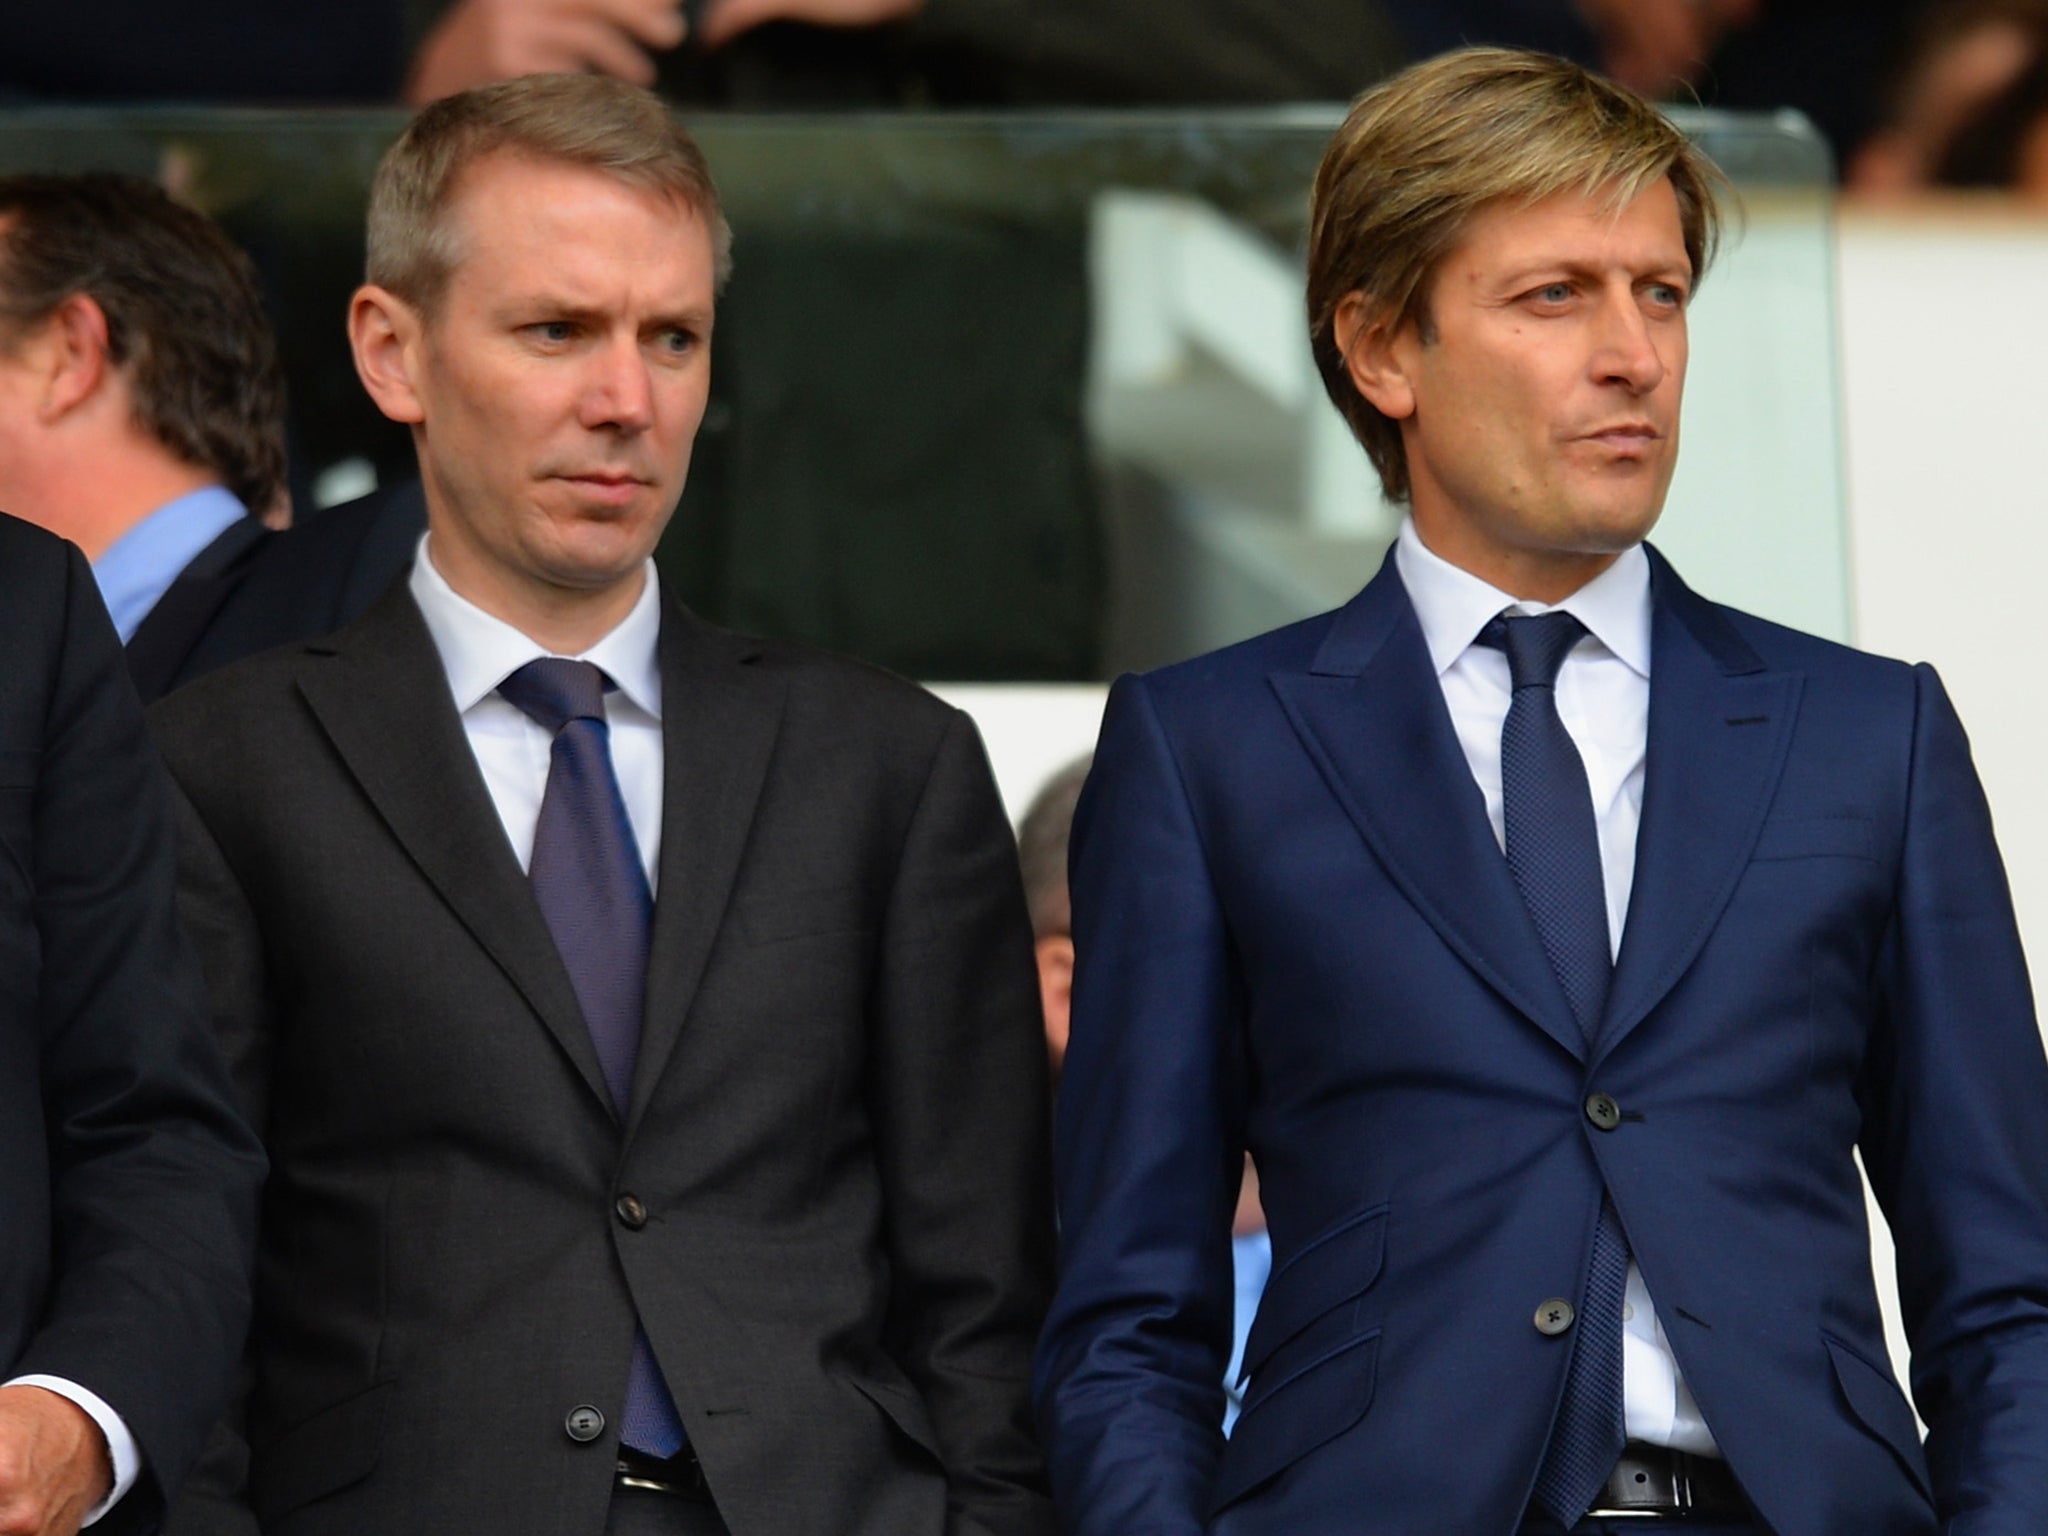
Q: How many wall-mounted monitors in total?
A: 0